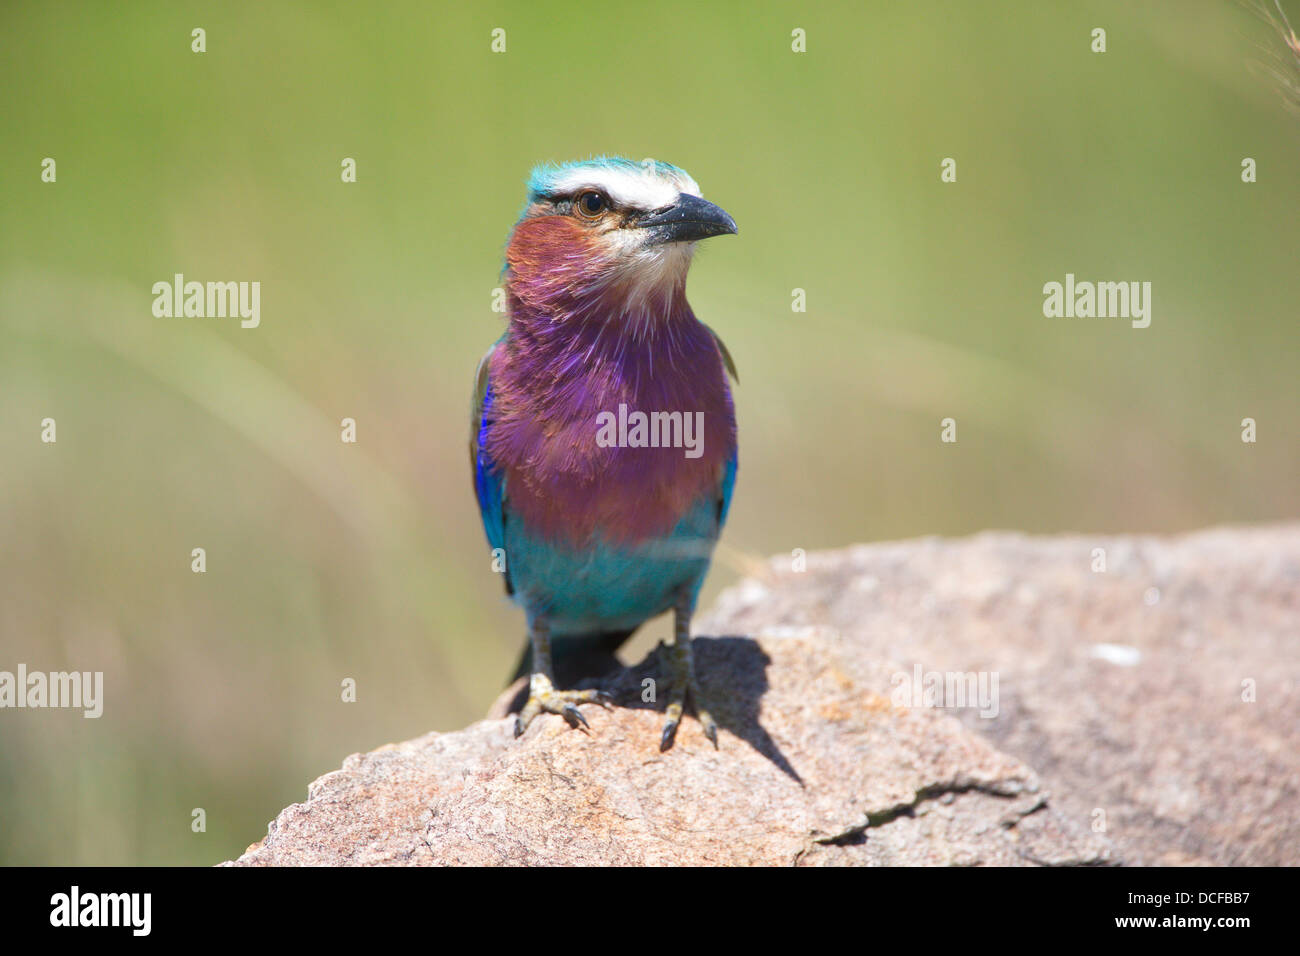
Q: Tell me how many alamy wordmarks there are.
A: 6